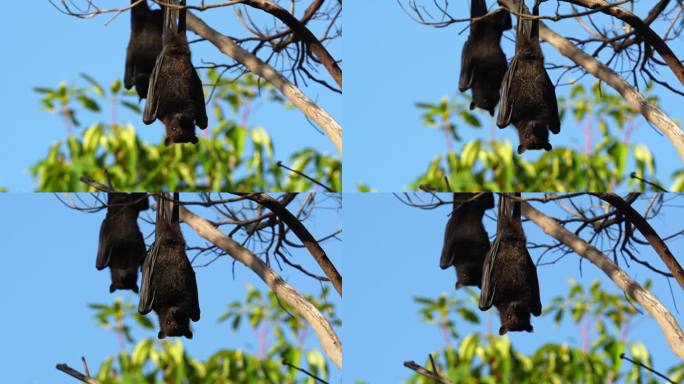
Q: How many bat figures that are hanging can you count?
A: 8